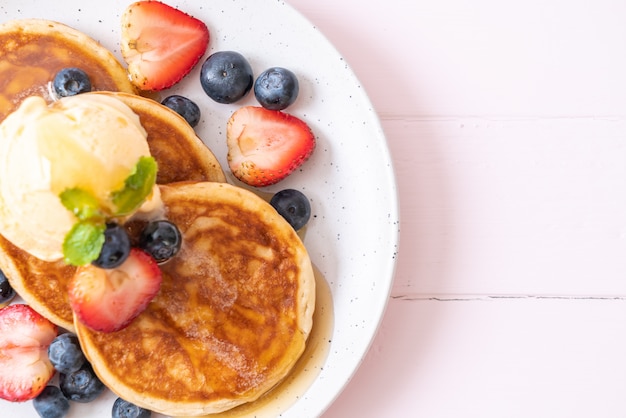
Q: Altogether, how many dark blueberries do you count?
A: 12